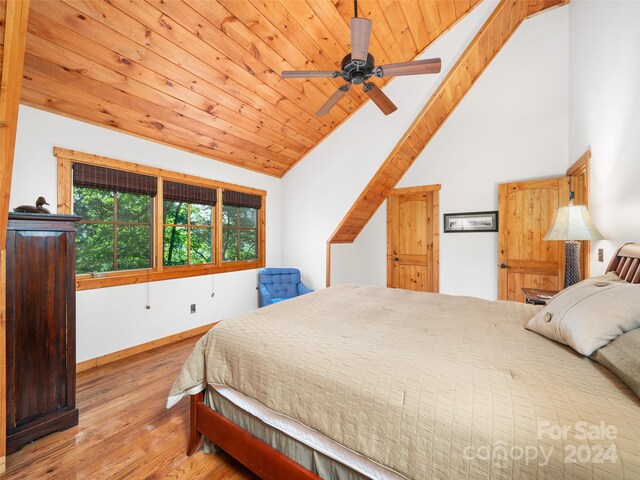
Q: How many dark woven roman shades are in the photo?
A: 3